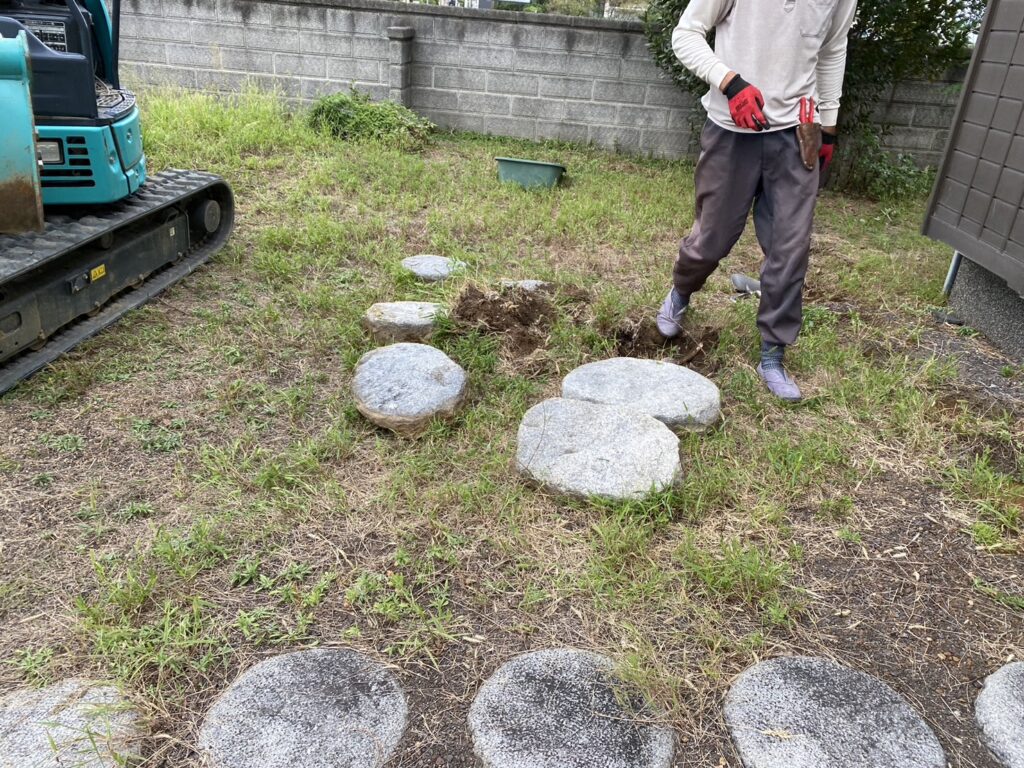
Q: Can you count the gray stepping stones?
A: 11